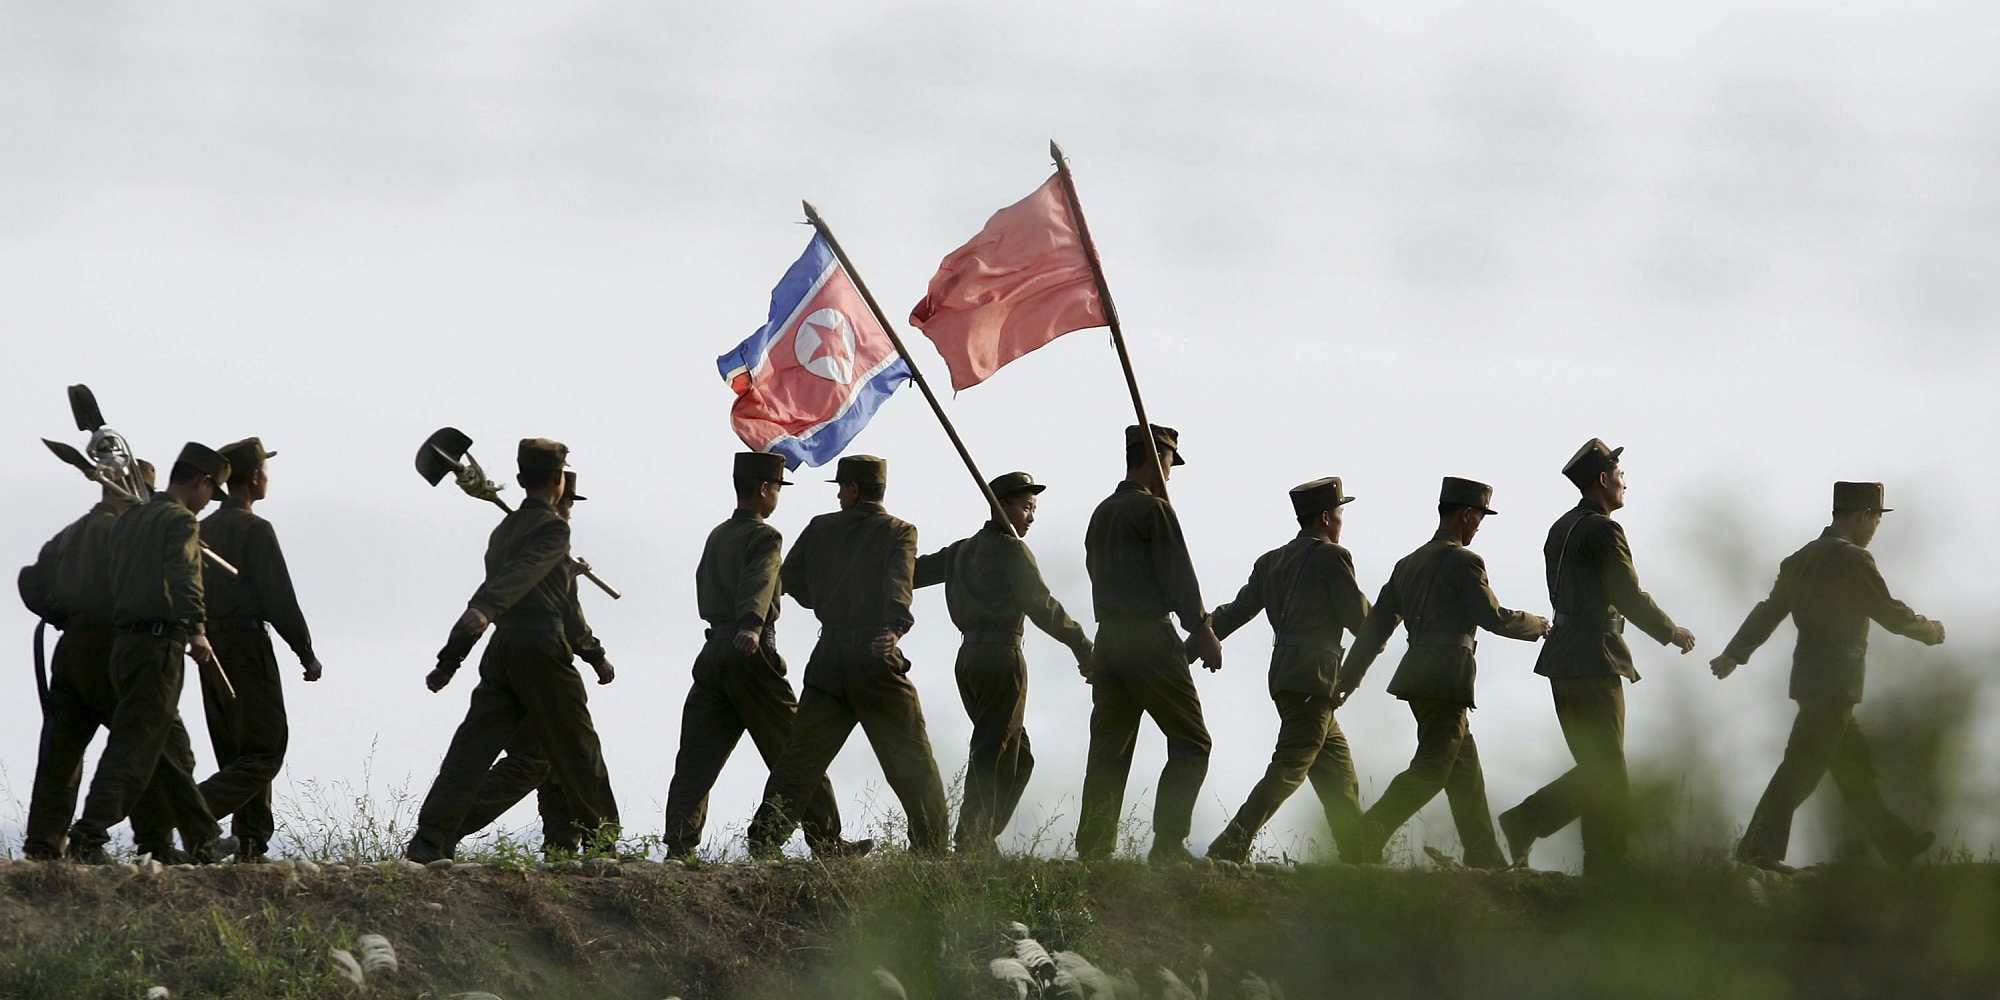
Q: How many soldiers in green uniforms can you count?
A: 13